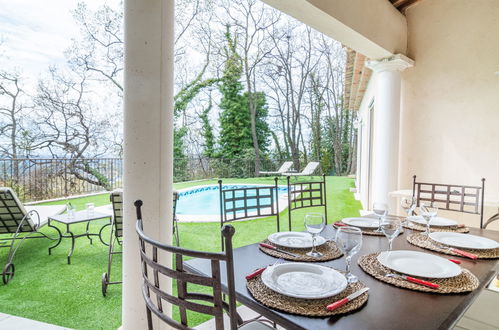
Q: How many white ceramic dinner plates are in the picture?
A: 6